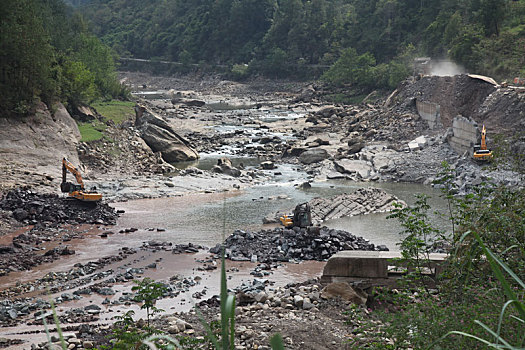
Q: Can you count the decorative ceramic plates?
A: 0